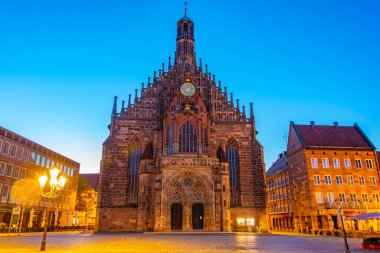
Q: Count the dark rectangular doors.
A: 2